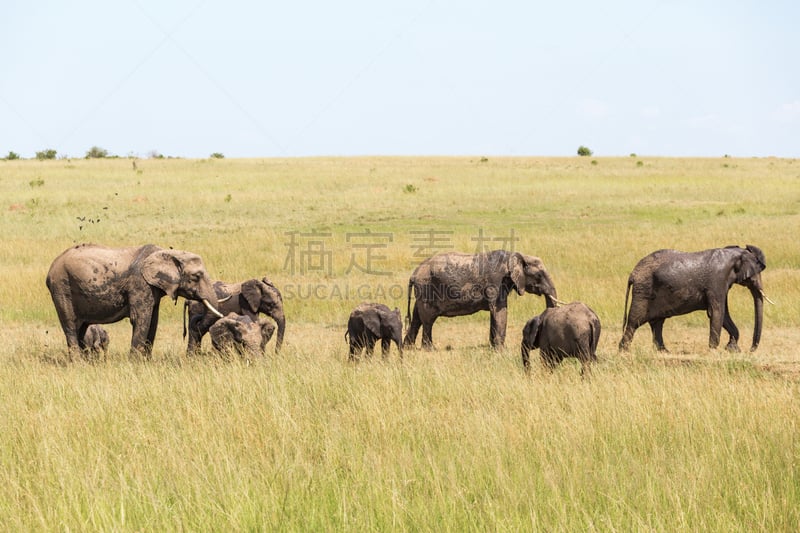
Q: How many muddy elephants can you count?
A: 8